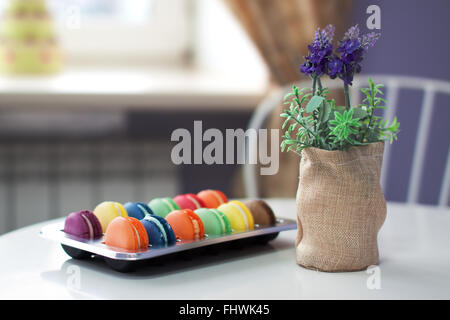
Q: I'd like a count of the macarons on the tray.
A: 12